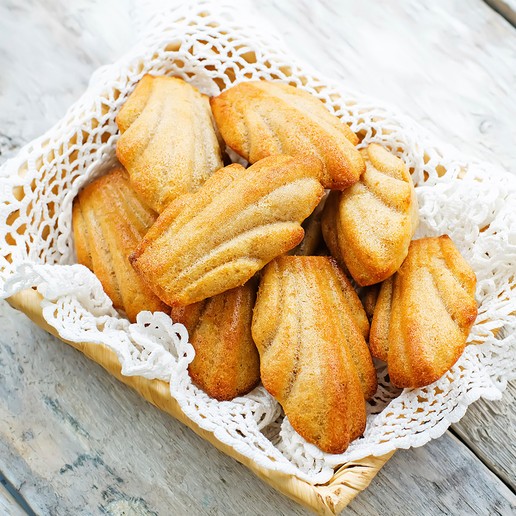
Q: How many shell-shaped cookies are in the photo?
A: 8